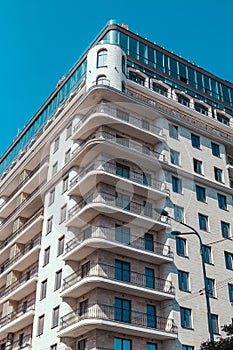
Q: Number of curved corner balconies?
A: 7